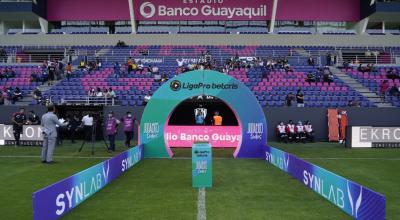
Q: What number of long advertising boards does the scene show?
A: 2